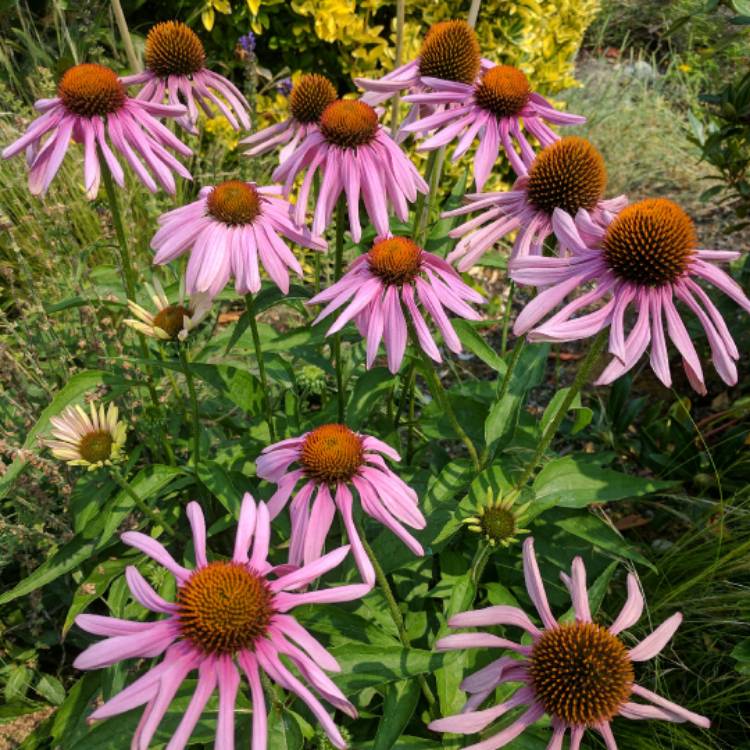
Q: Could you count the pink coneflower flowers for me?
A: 13